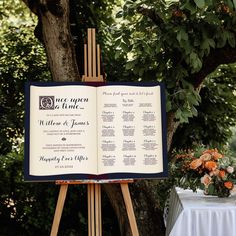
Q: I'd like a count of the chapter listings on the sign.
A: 12